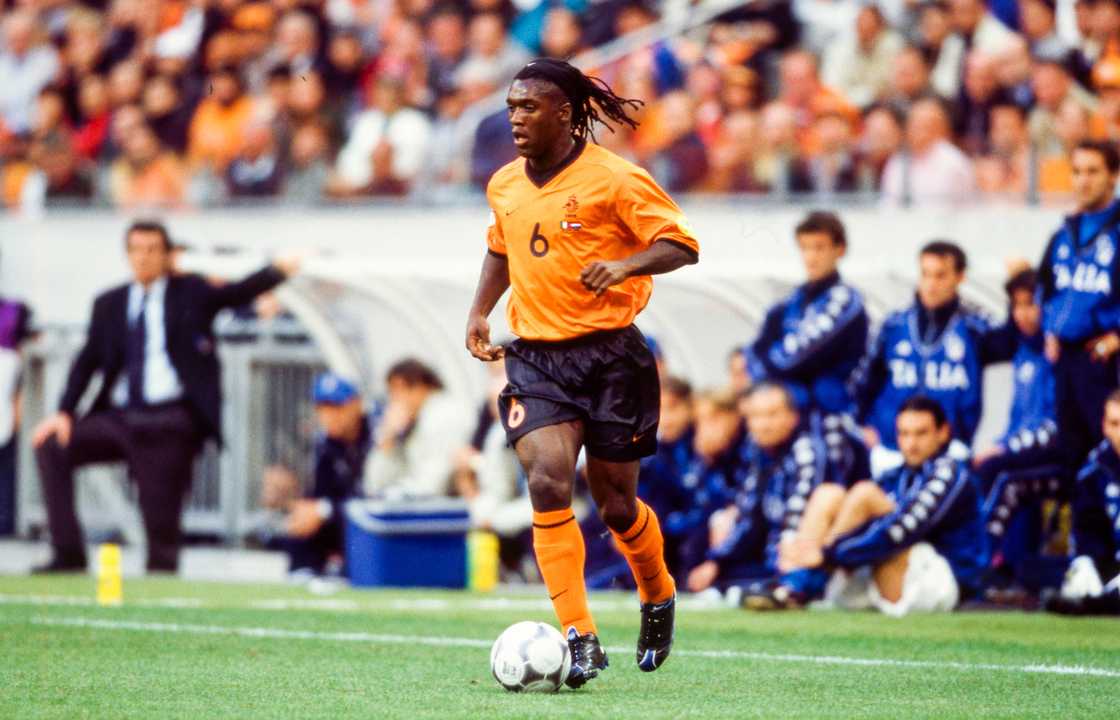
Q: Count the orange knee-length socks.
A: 2